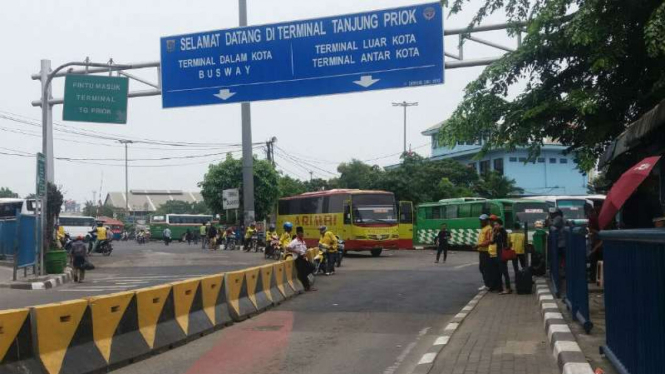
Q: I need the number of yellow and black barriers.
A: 11